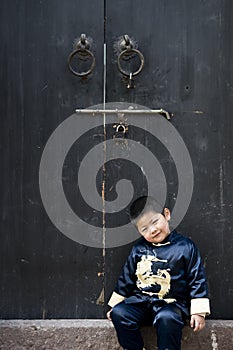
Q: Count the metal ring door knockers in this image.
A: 2